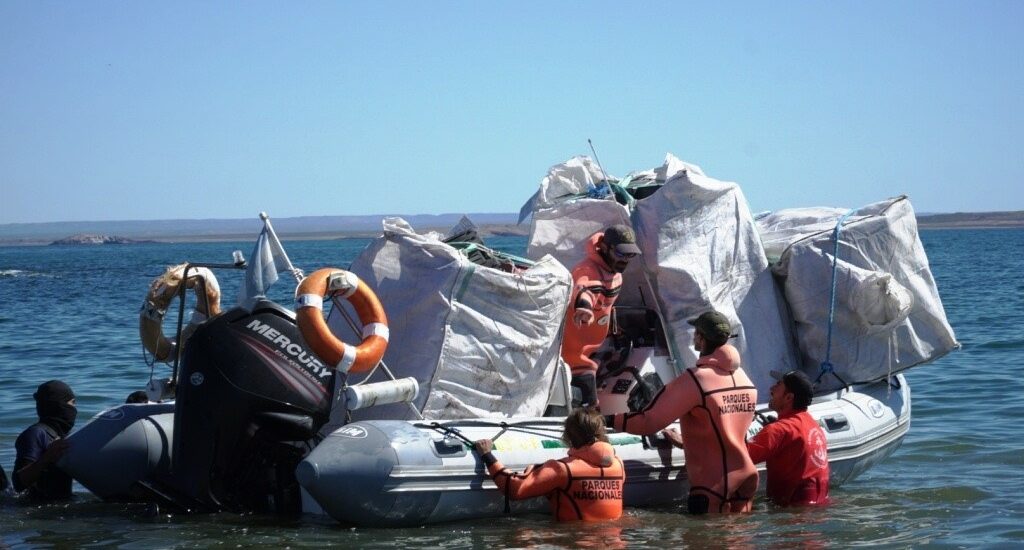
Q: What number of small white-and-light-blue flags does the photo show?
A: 1